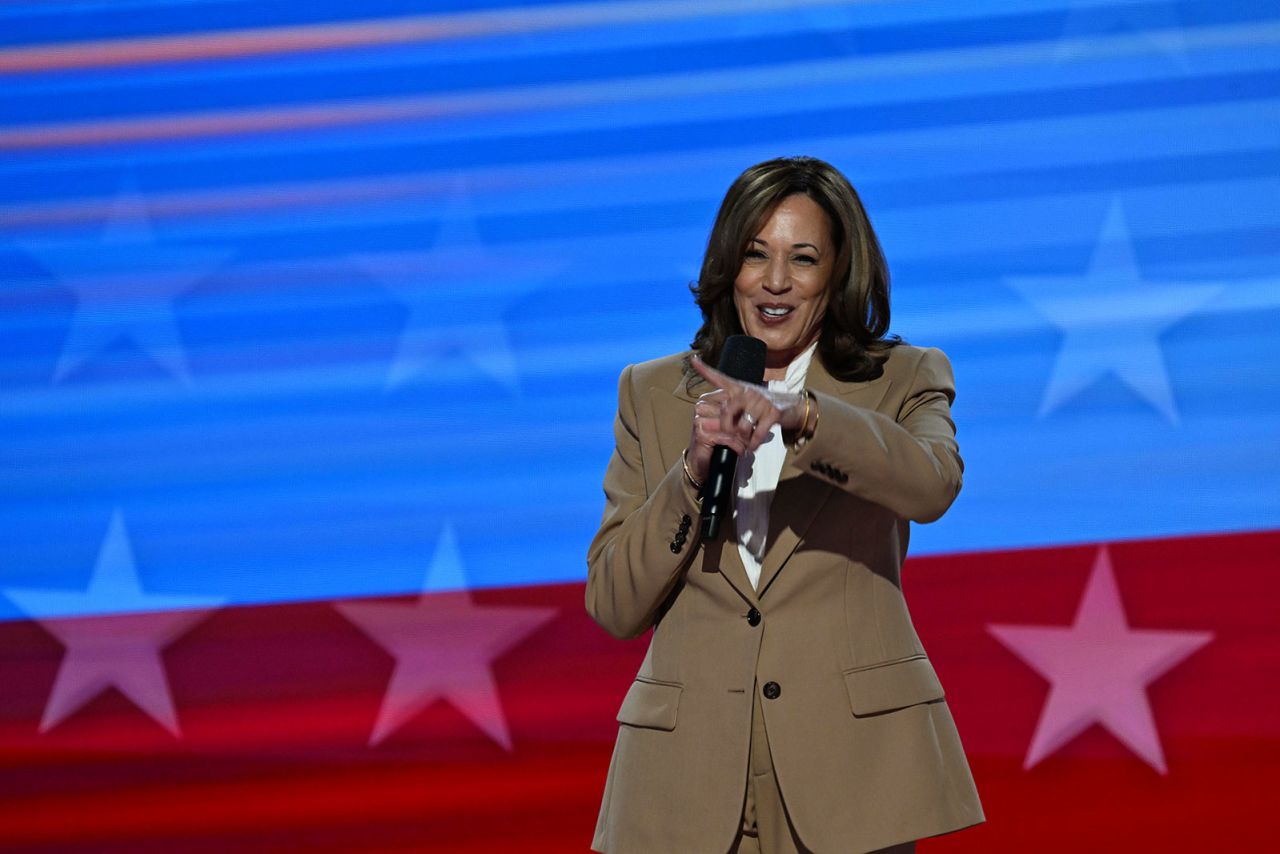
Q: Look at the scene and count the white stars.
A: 6